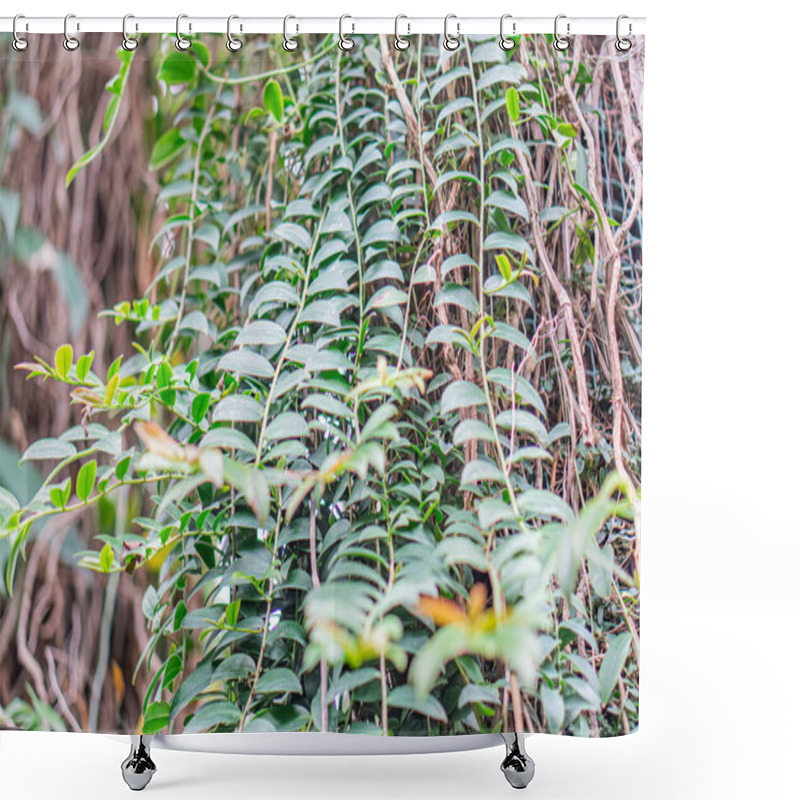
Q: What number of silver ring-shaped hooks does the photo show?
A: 12